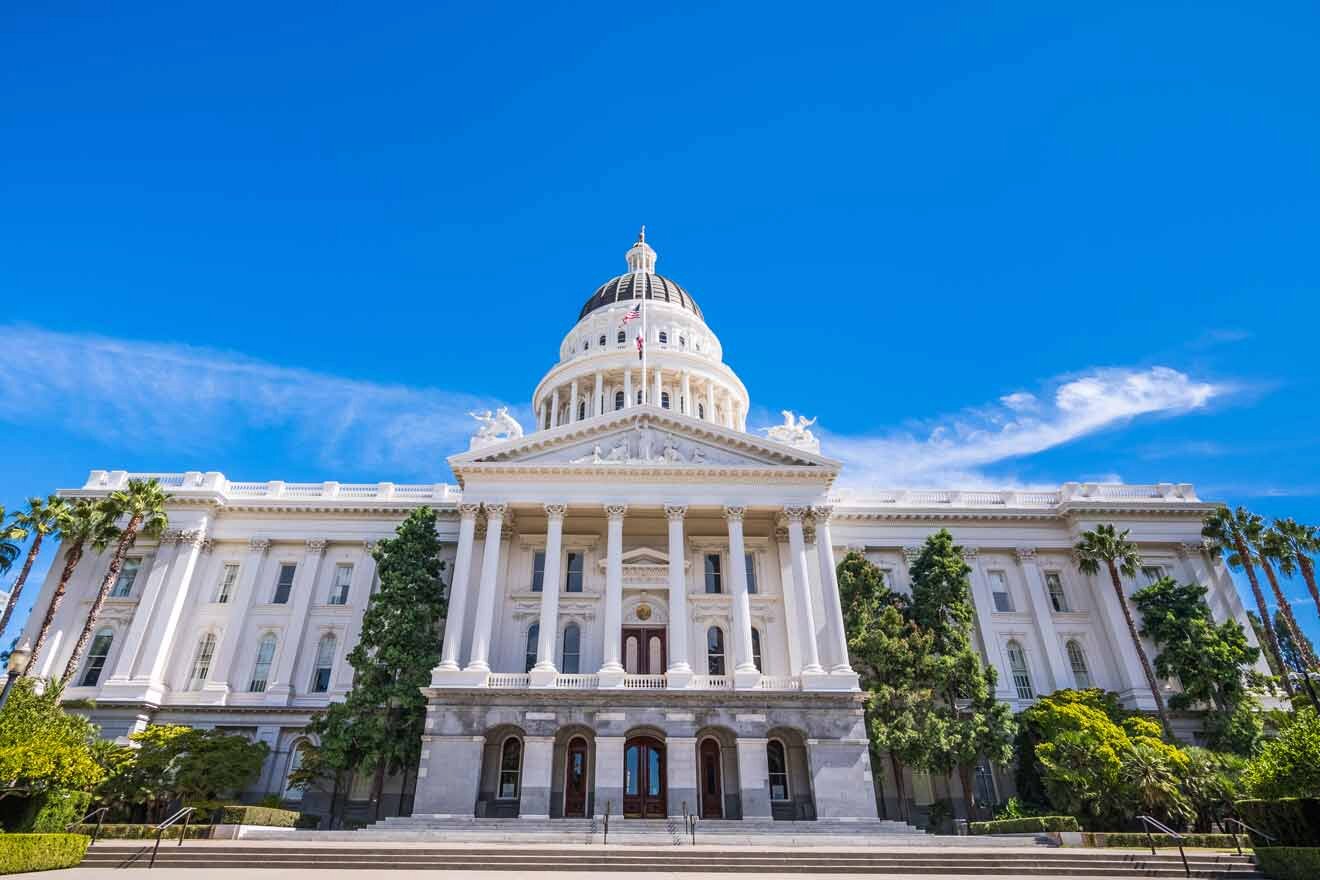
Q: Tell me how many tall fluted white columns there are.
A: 8